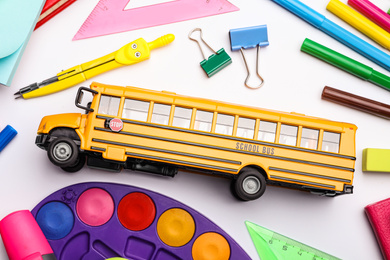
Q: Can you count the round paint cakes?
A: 5